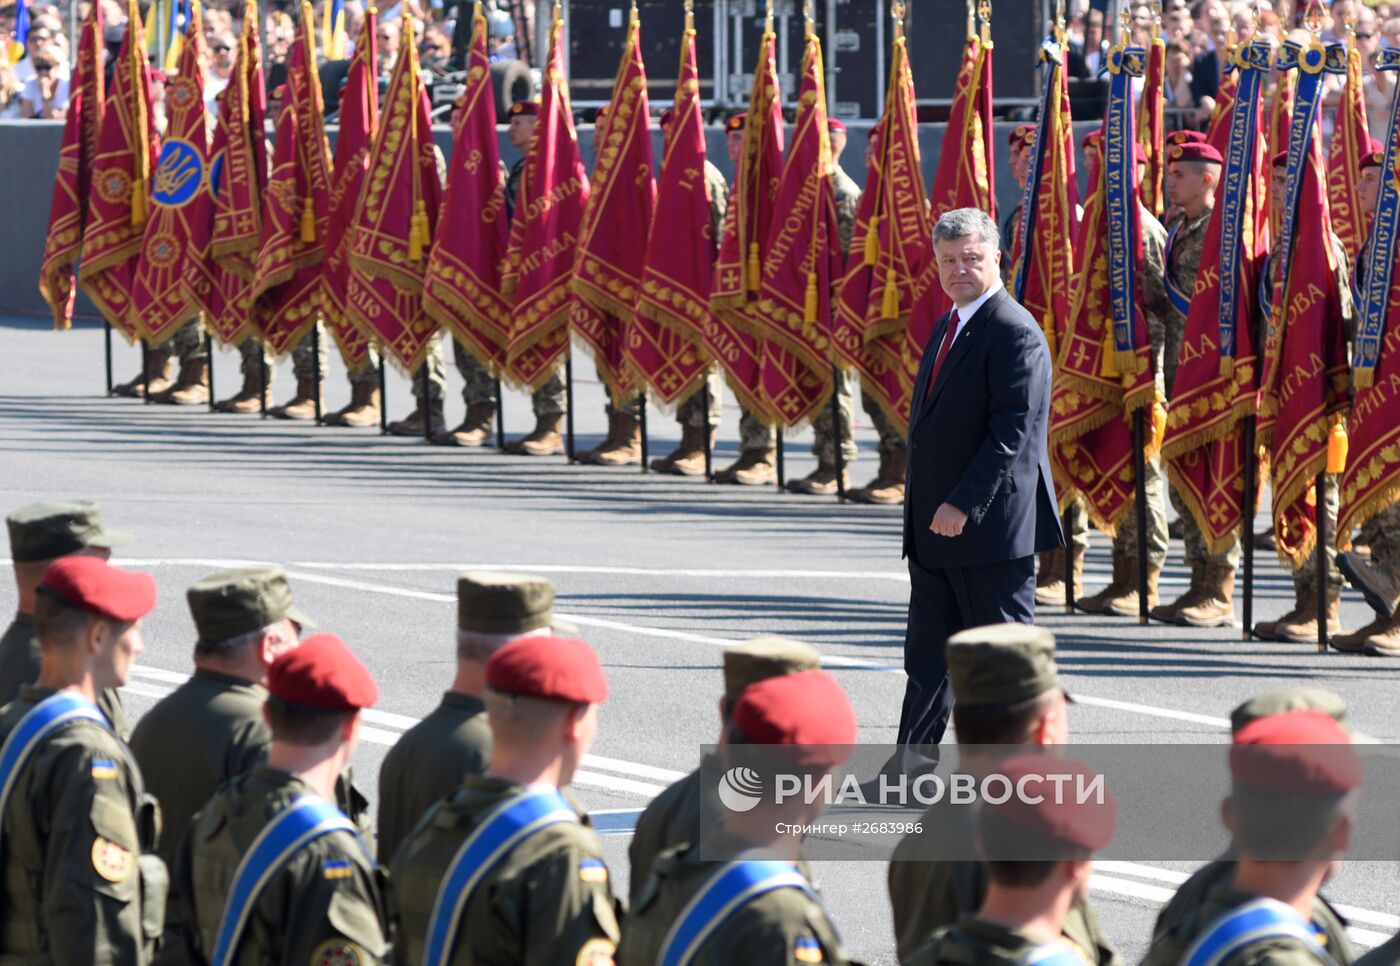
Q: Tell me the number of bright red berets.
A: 6